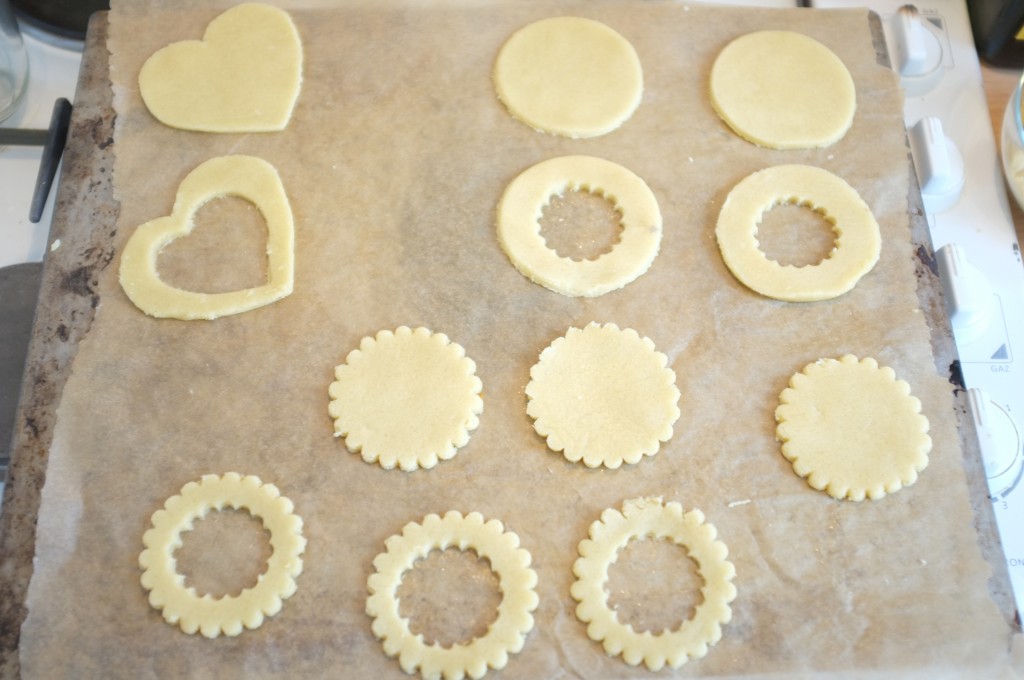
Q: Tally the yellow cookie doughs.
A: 12